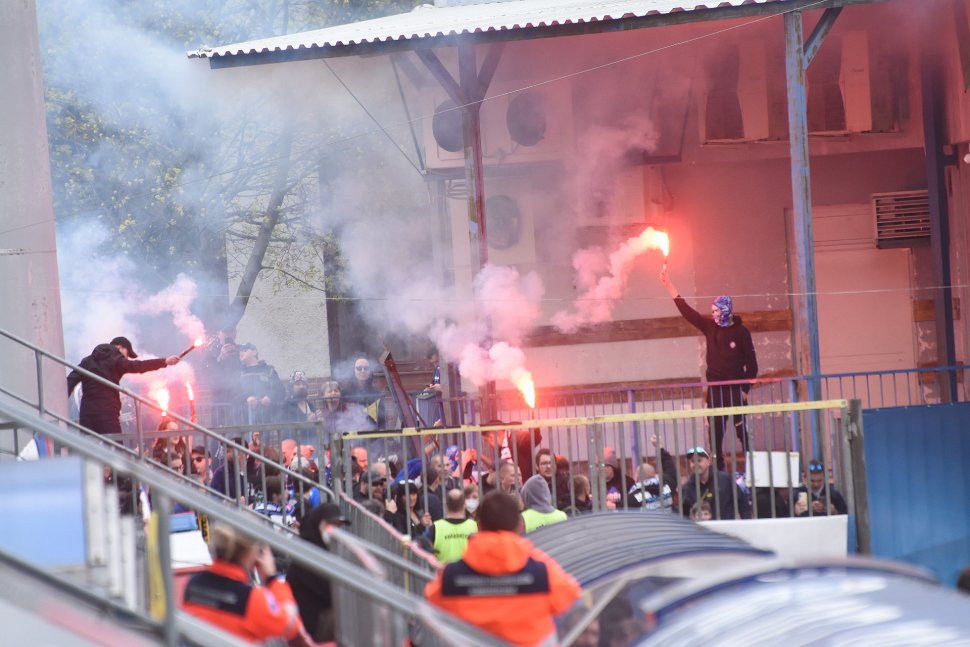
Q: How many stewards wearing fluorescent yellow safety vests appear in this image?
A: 2